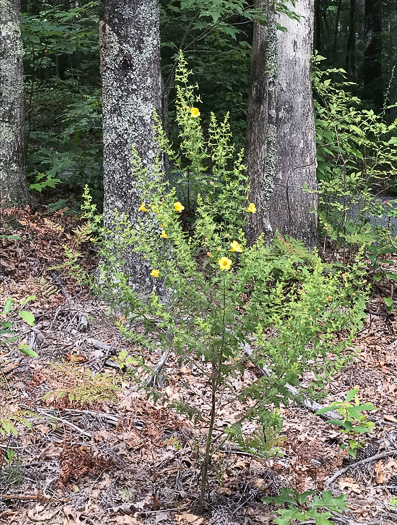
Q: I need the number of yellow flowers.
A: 8